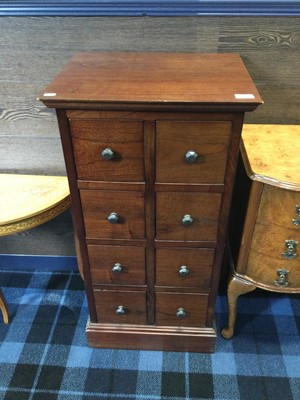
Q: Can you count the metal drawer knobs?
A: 8